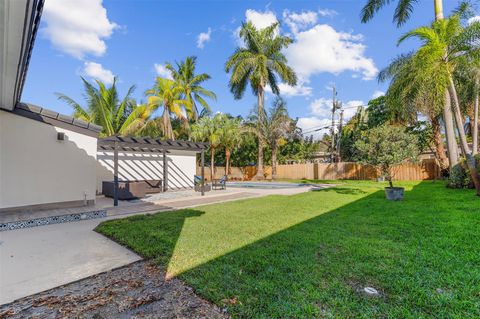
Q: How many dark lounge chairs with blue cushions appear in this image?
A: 2